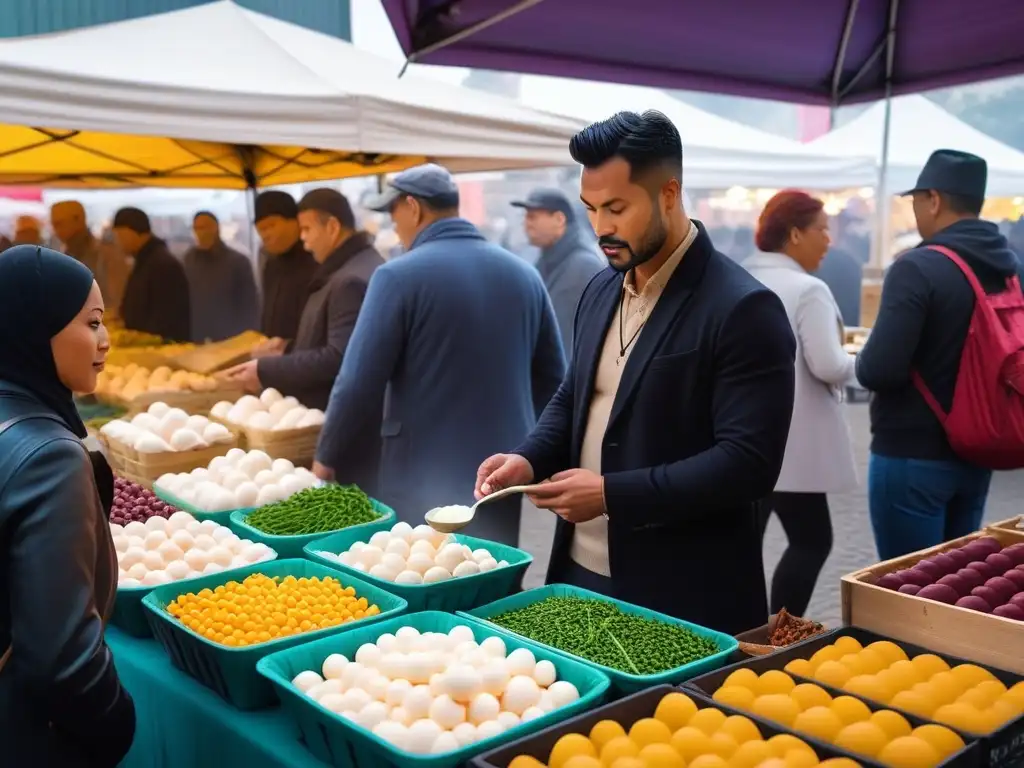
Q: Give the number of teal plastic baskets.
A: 7